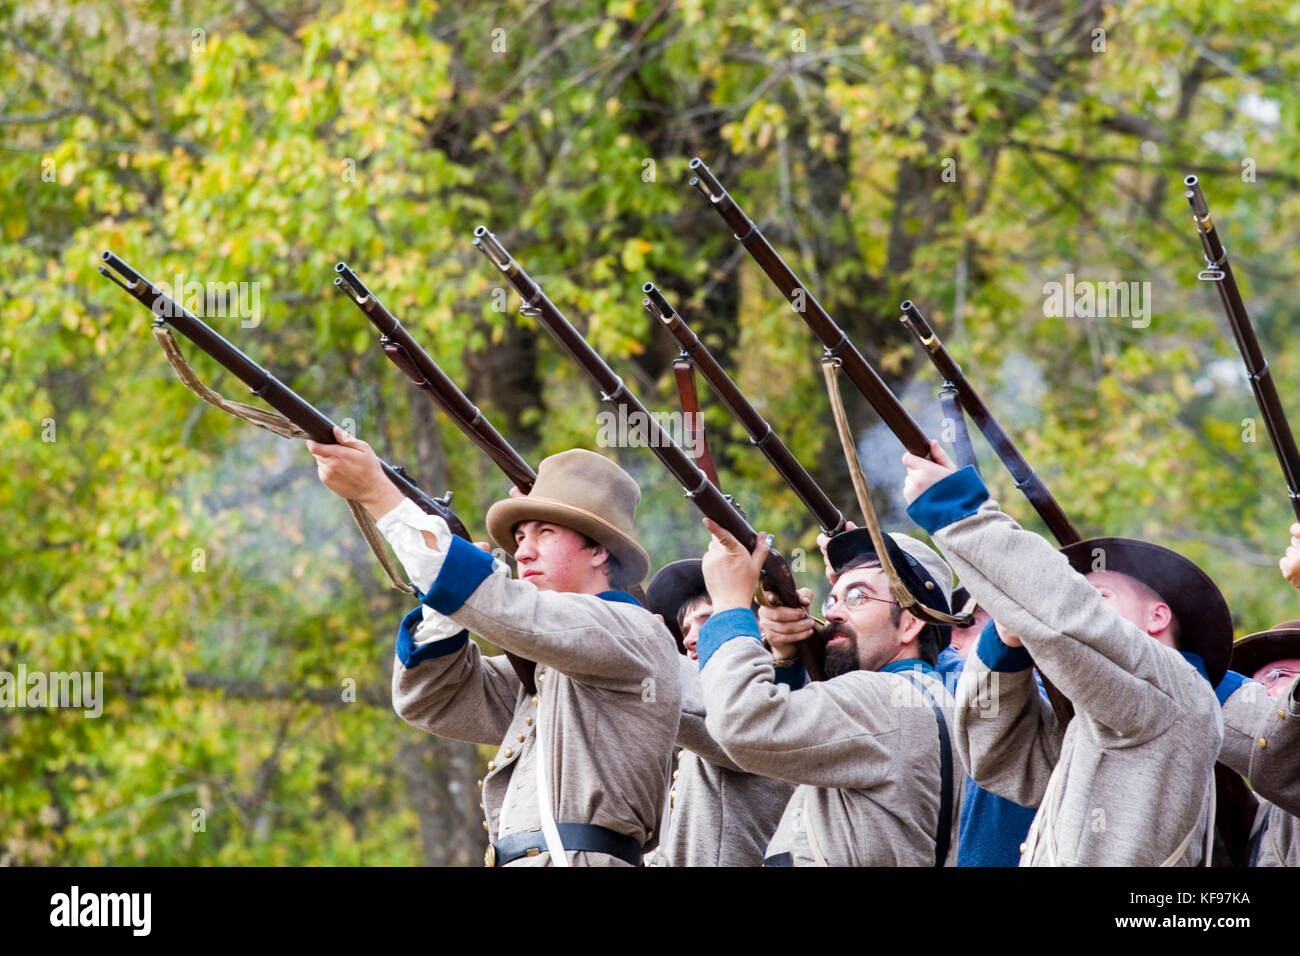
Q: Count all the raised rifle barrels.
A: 7